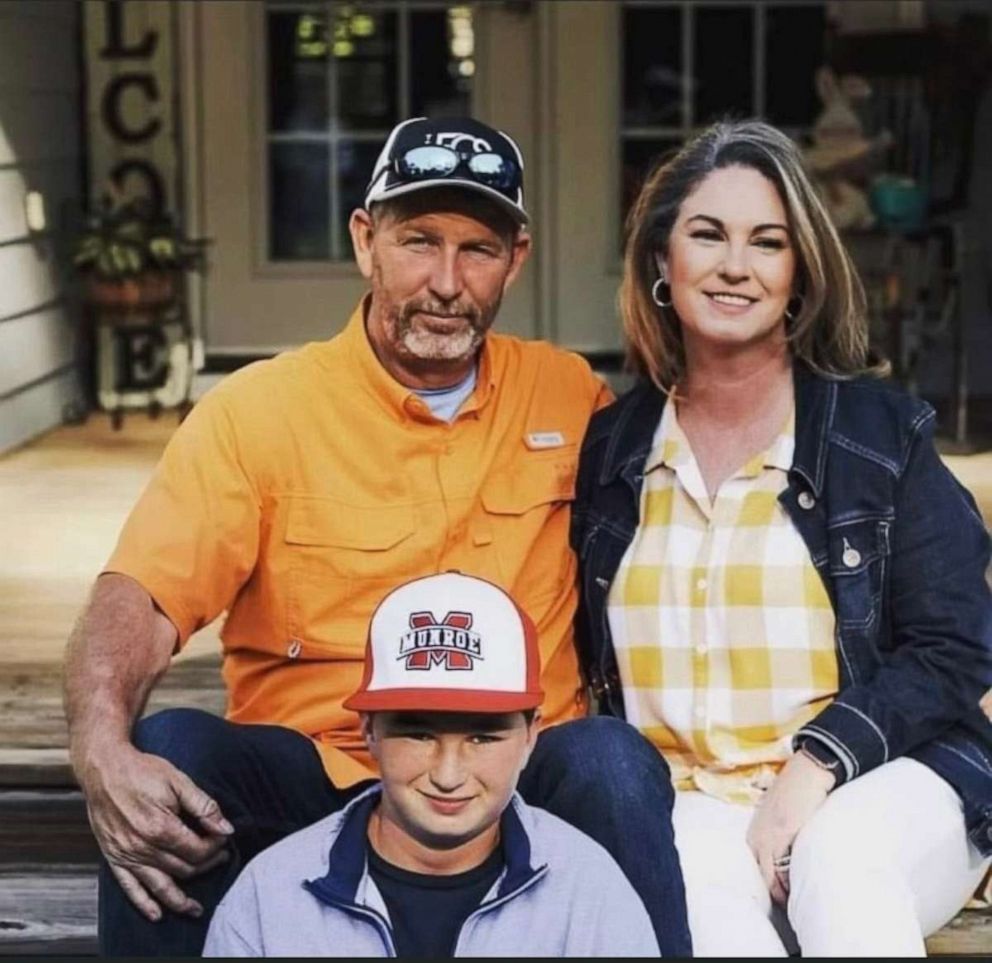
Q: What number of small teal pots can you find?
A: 1